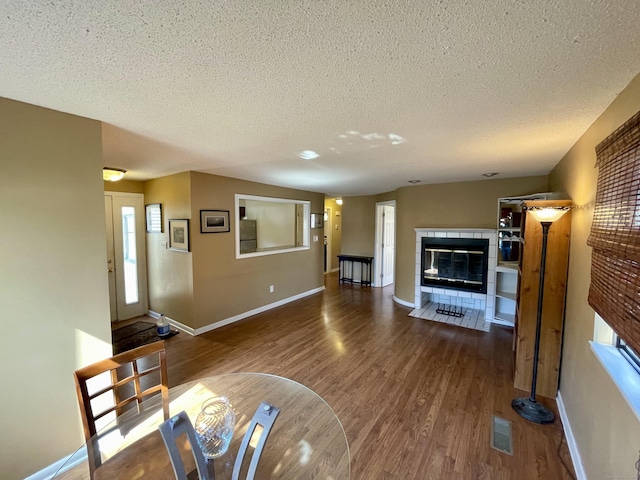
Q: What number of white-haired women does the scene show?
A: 0